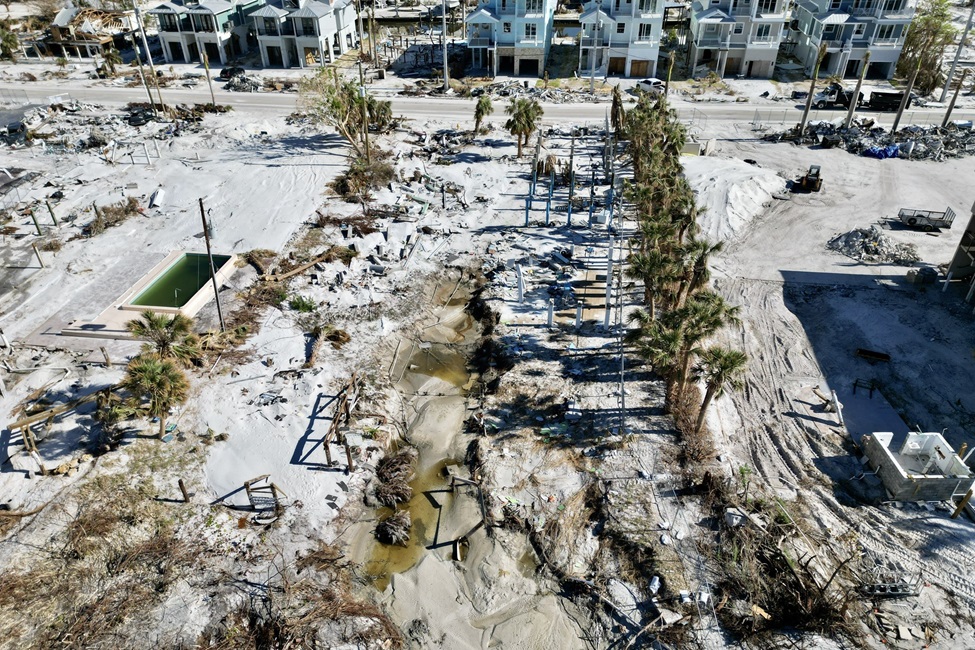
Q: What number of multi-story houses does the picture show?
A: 6